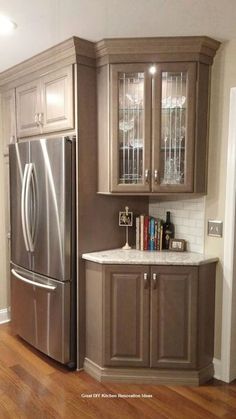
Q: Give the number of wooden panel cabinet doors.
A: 4